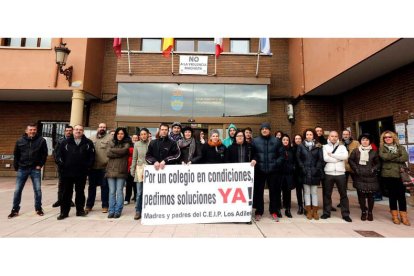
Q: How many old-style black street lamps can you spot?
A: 1